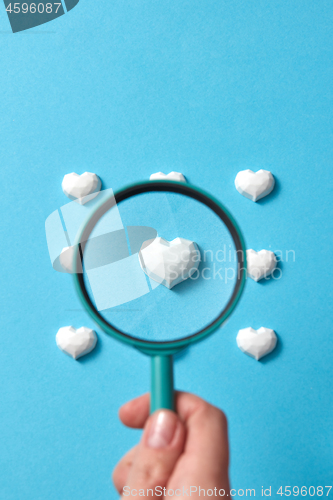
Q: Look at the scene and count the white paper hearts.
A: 8